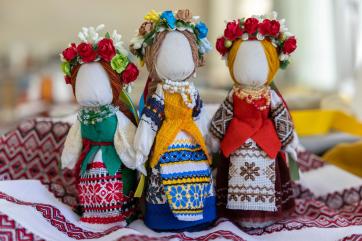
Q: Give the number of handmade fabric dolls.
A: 3